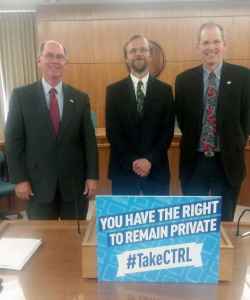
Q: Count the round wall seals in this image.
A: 1